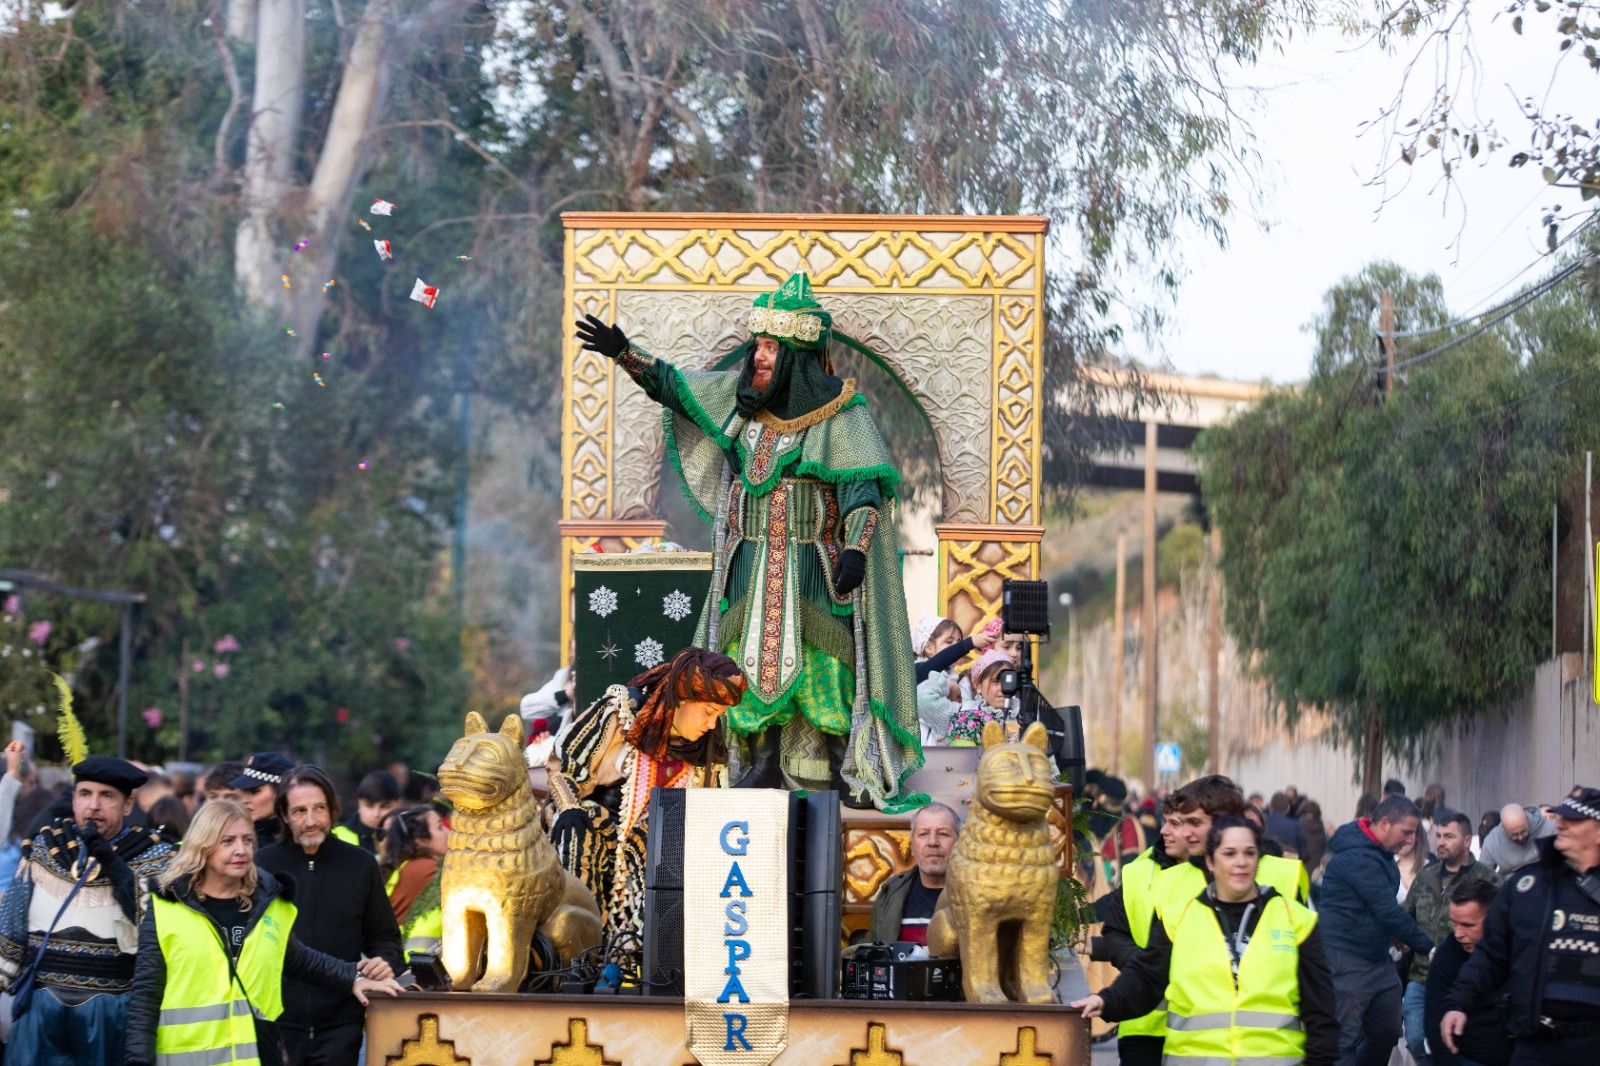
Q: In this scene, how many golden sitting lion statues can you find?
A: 2